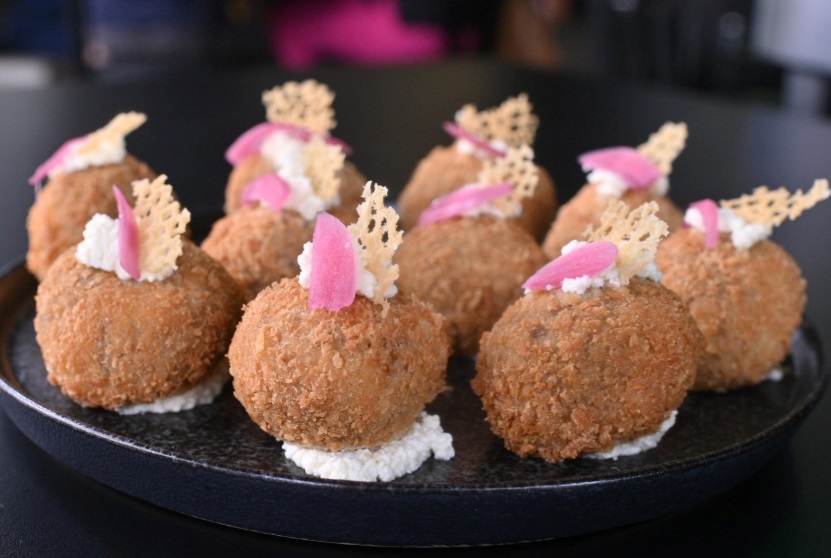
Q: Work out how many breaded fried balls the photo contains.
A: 10